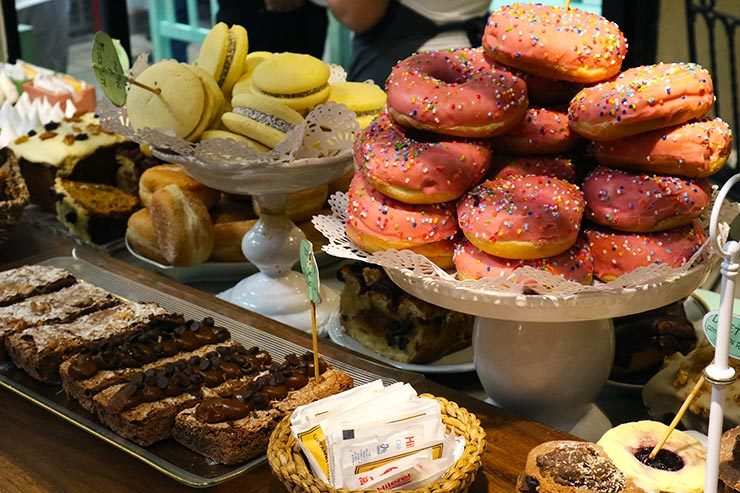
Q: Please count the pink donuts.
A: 13